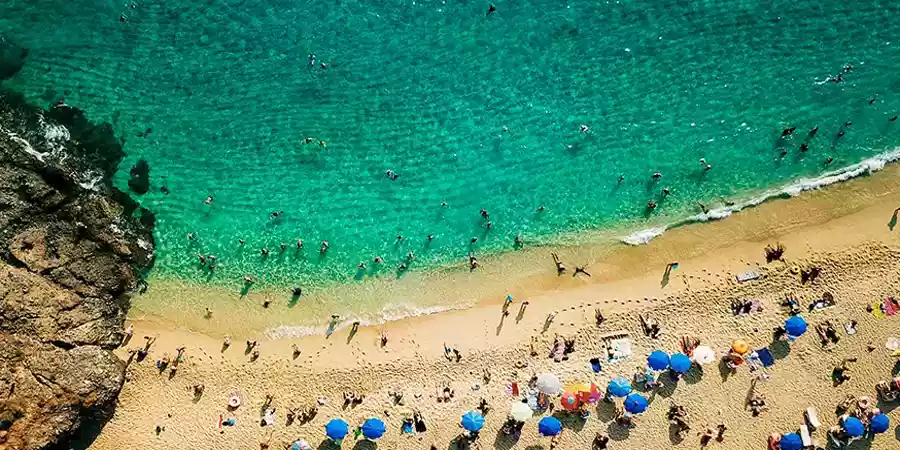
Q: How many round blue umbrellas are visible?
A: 12